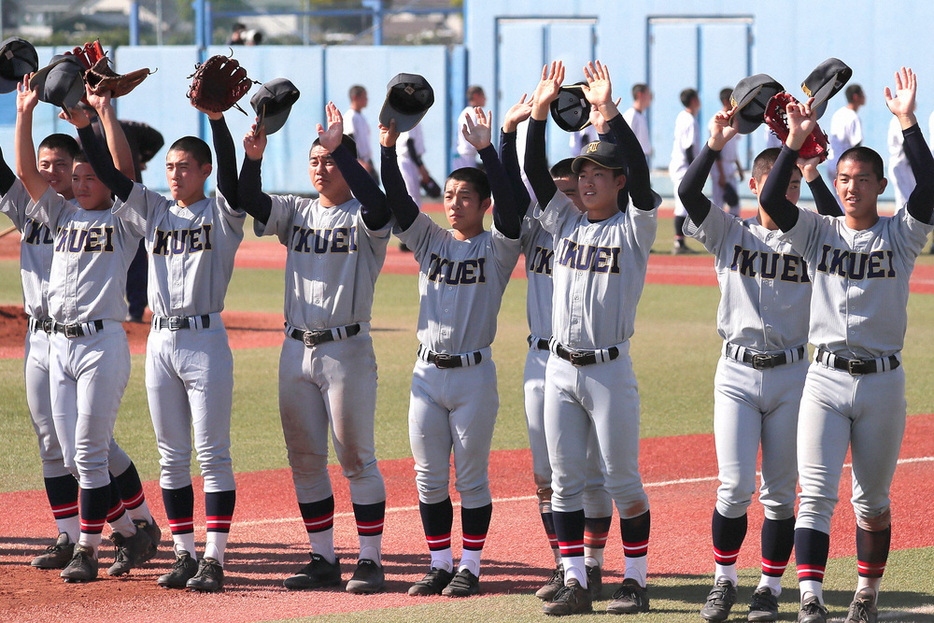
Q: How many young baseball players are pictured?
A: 9